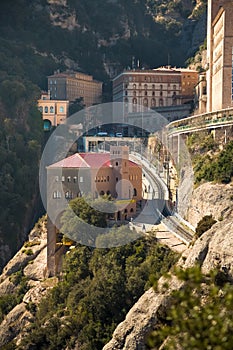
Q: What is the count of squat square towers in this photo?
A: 1